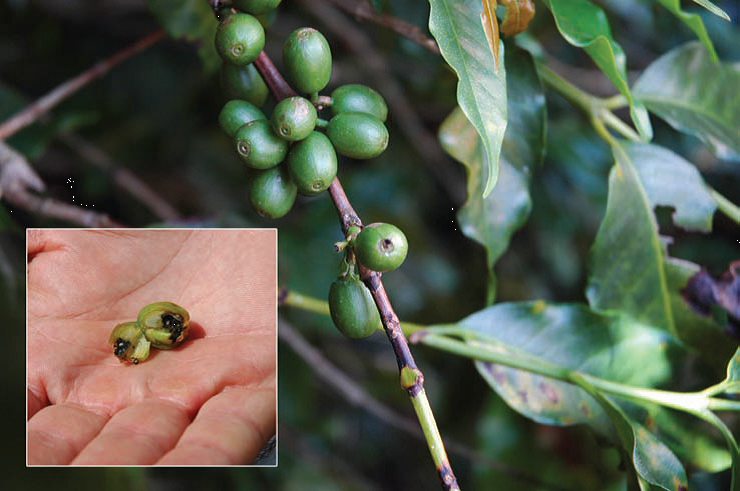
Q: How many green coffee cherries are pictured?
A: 13